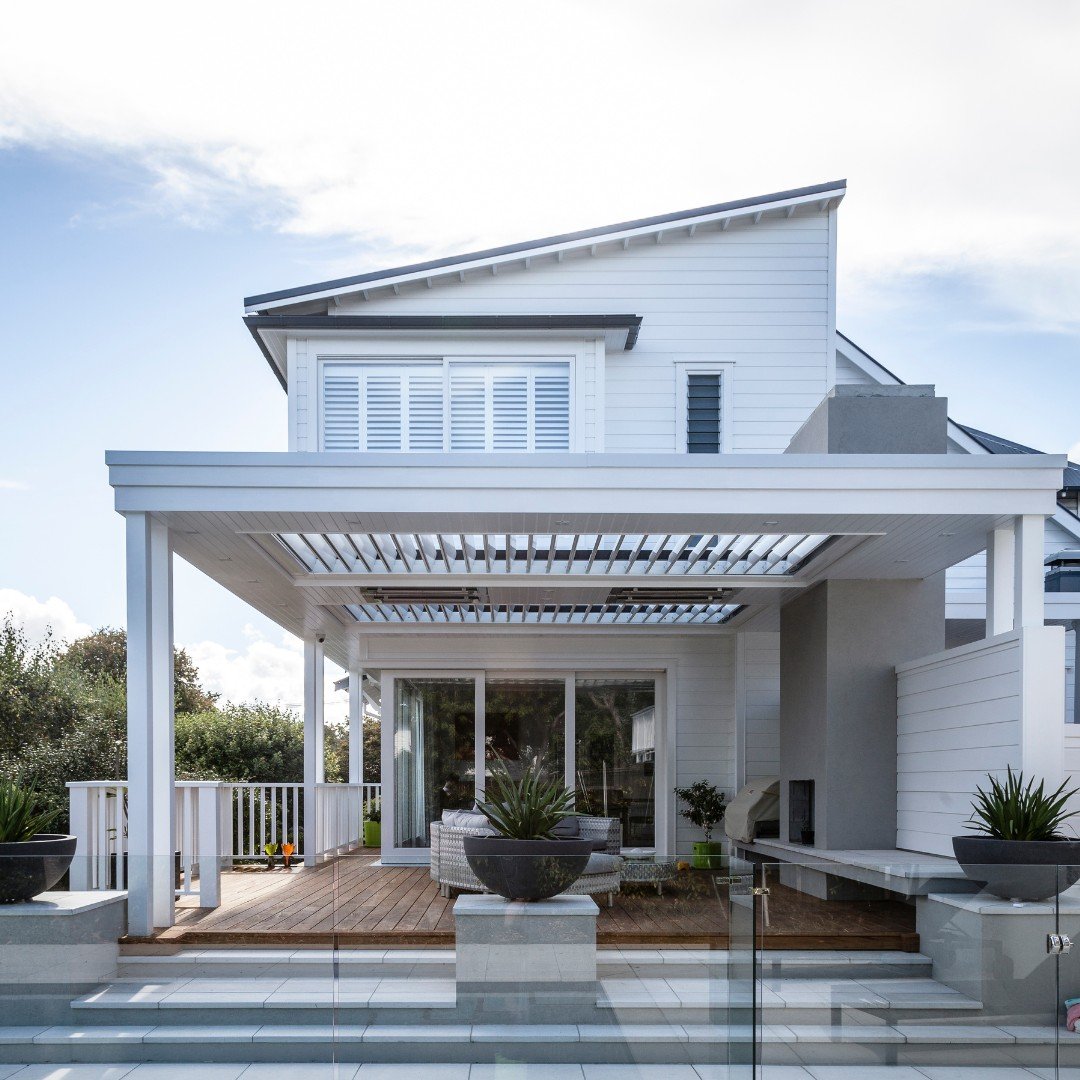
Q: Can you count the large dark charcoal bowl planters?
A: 3